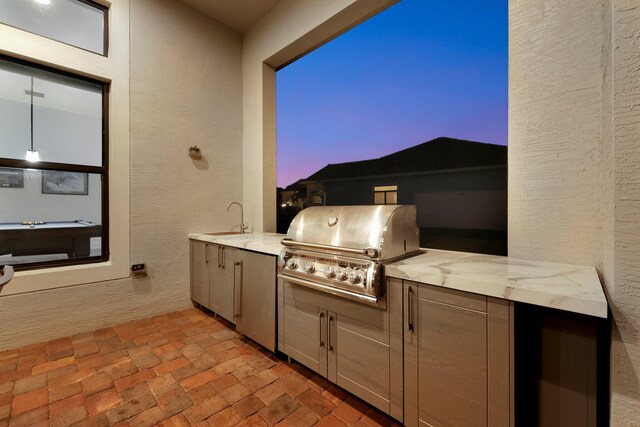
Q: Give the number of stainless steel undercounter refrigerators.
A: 1